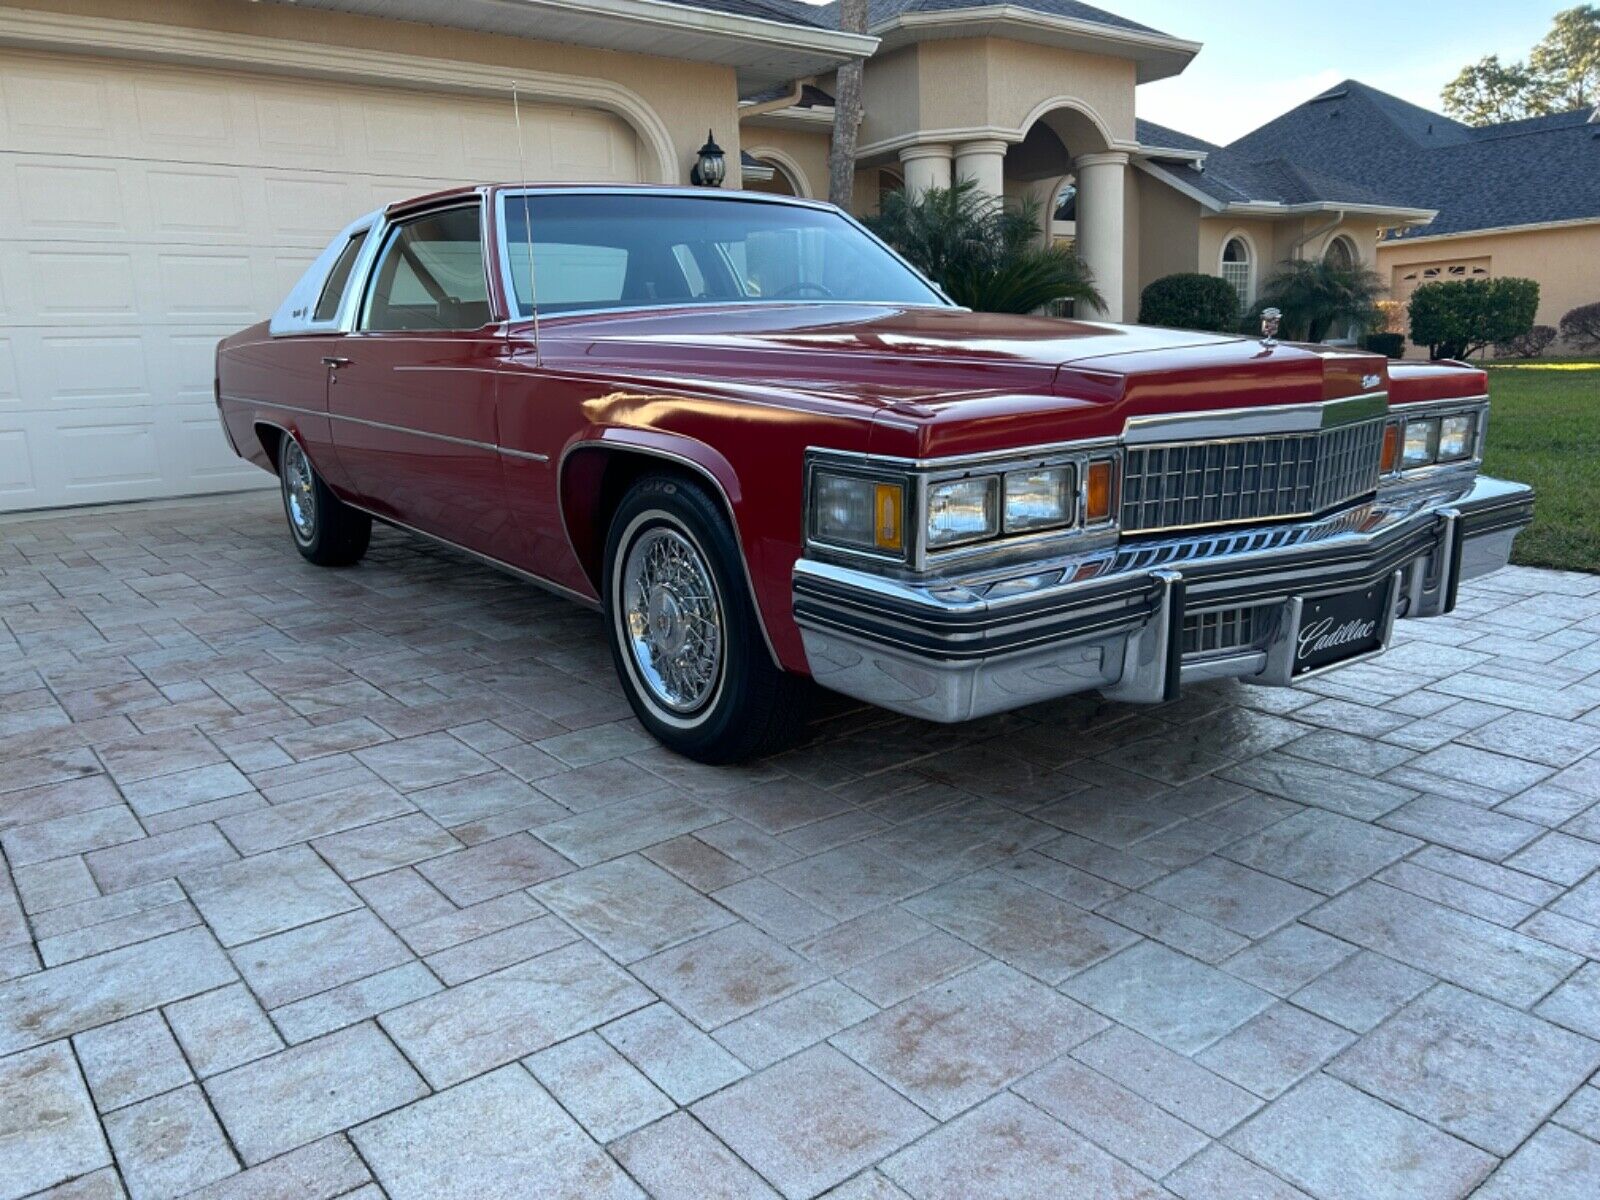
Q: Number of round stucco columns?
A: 3